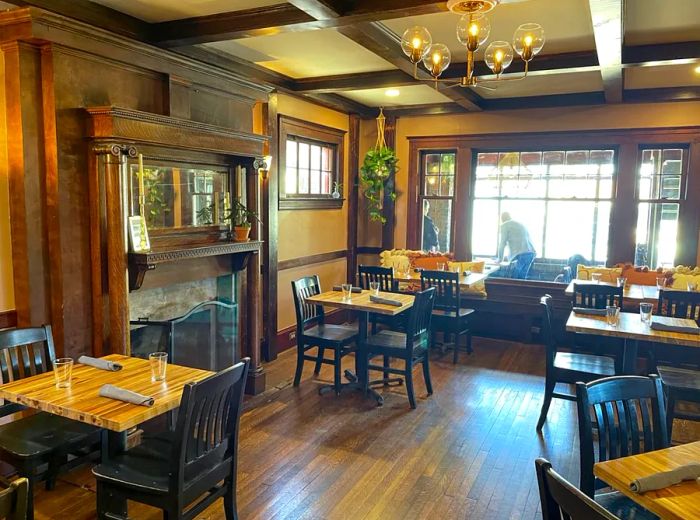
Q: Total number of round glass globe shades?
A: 5